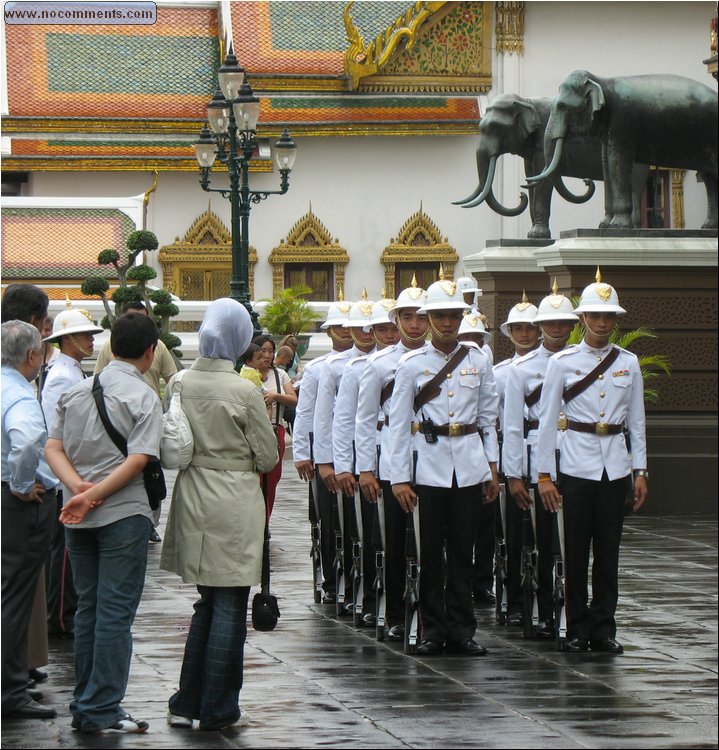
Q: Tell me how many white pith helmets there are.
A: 11